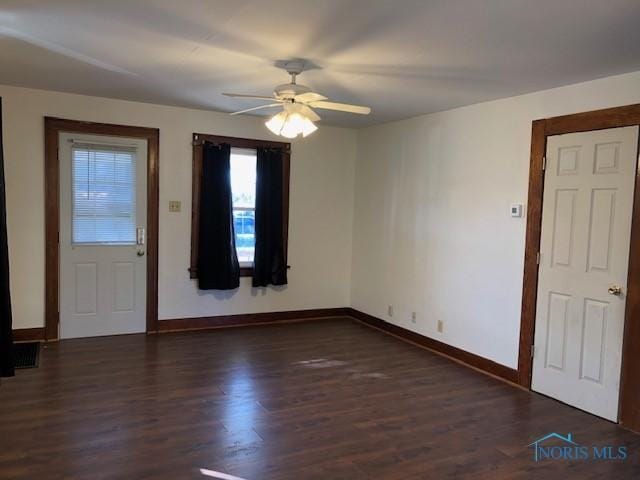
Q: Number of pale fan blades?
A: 5